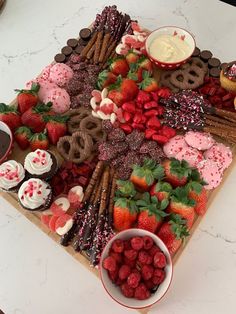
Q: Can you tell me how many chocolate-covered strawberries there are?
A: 0